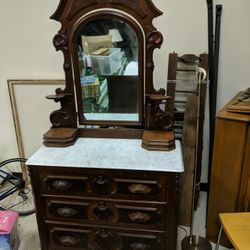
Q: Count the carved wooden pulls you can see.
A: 6